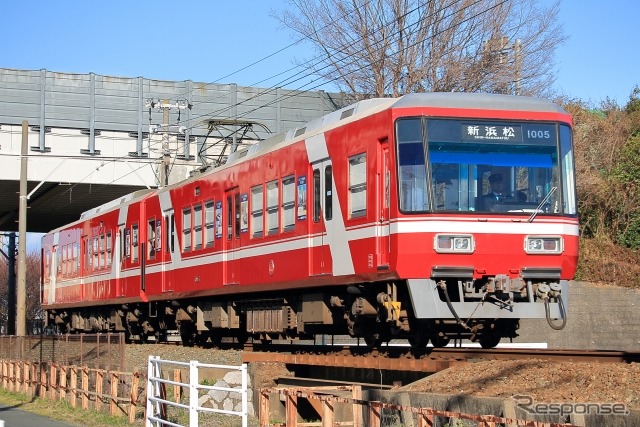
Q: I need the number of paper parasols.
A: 0